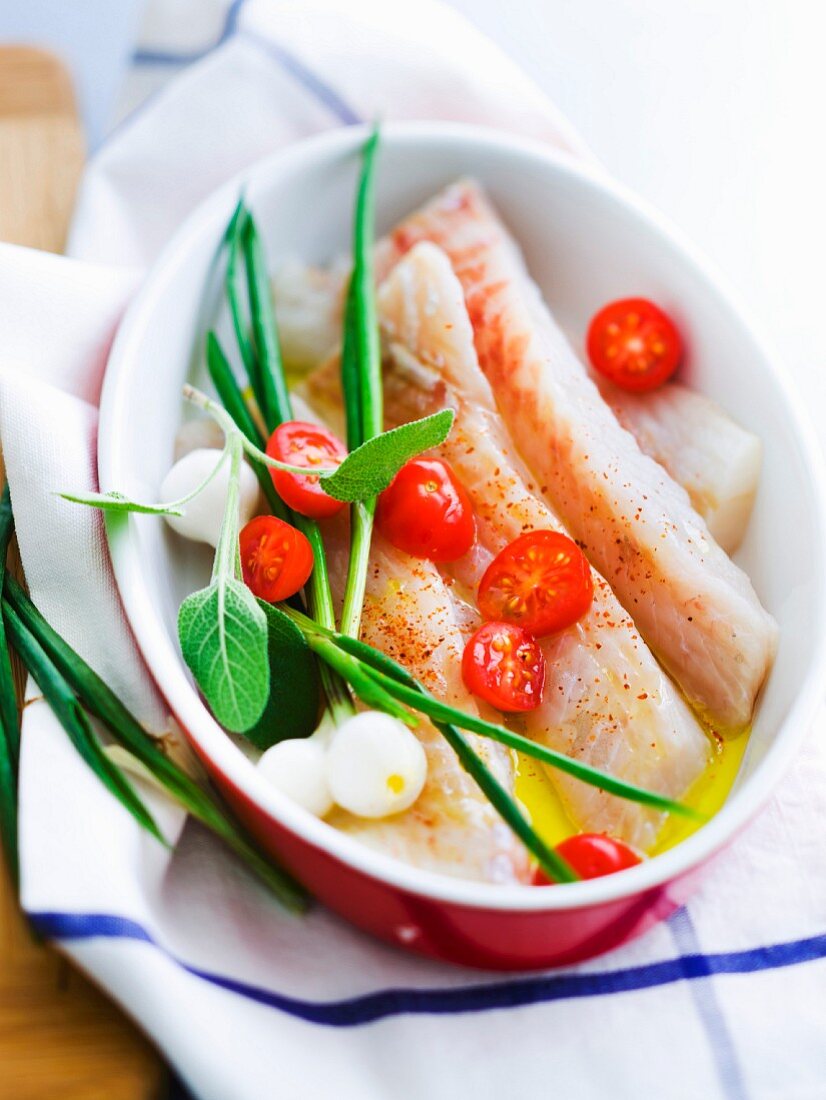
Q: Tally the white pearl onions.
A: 3